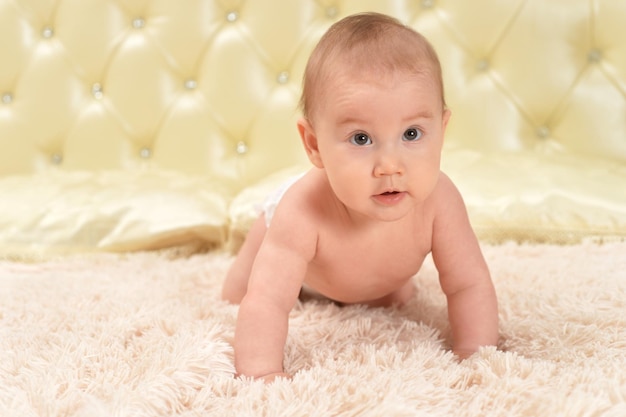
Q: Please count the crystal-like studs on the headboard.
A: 15